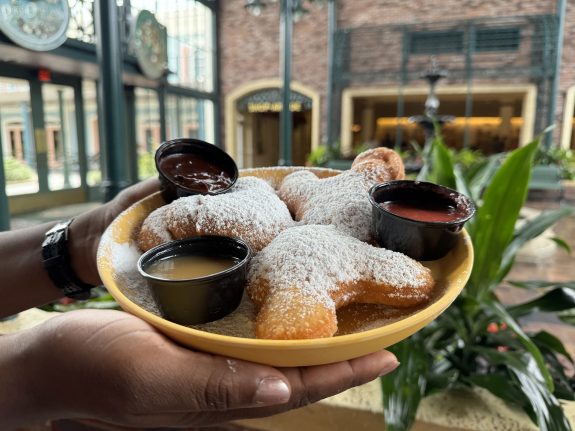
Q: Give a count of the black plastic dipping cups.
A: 3